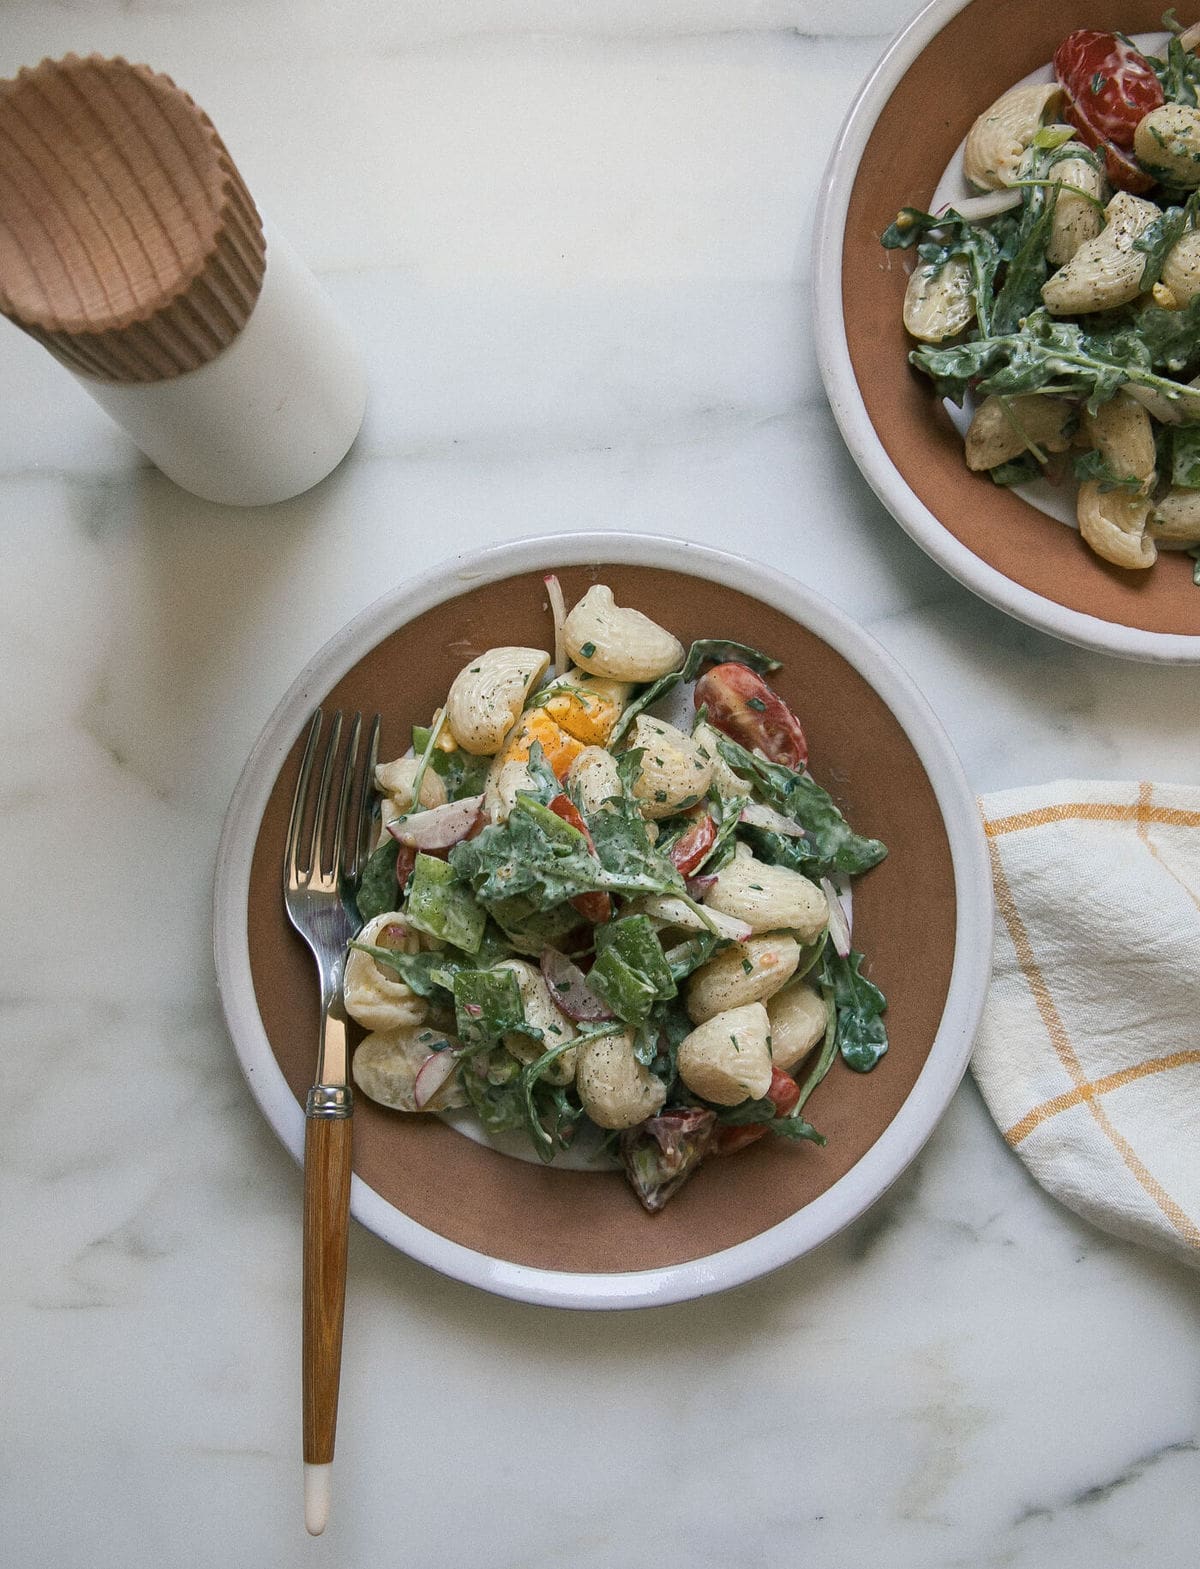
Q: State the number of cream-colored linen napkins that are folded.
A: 1